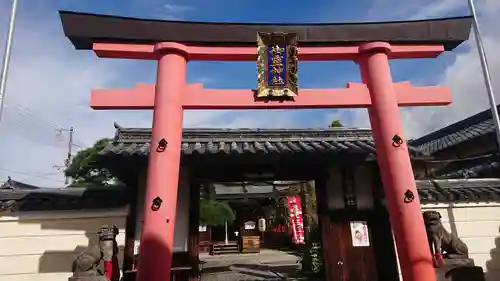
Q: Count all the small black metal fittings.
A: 4